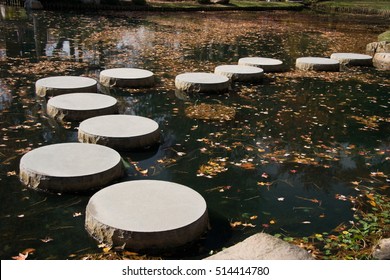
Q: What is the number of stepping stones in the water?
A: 11